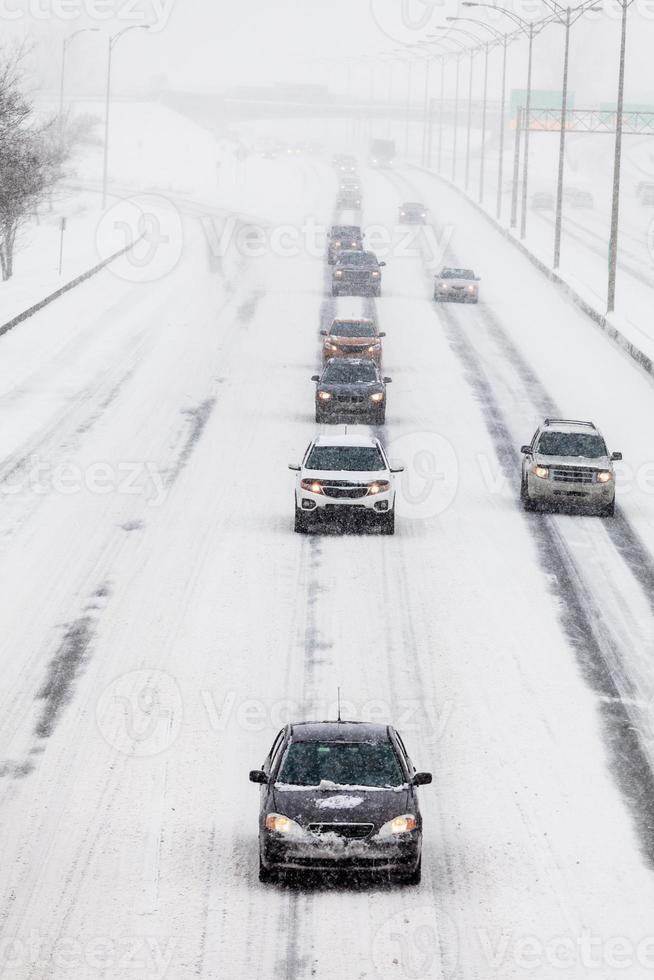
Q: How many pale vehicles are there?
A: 3